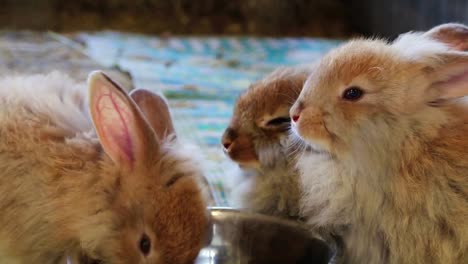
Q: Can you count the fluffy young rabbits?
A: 3